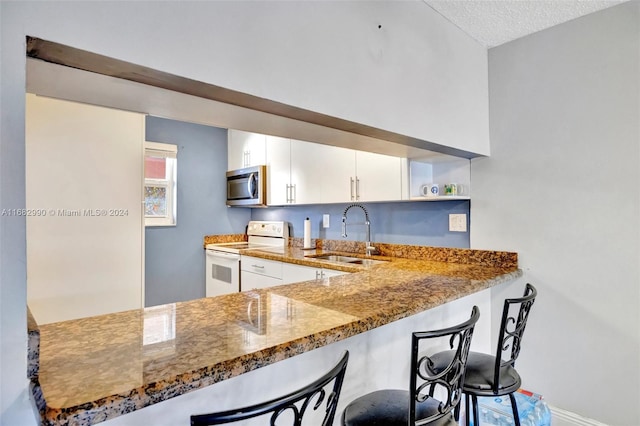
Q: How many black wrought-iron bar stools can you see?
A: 3